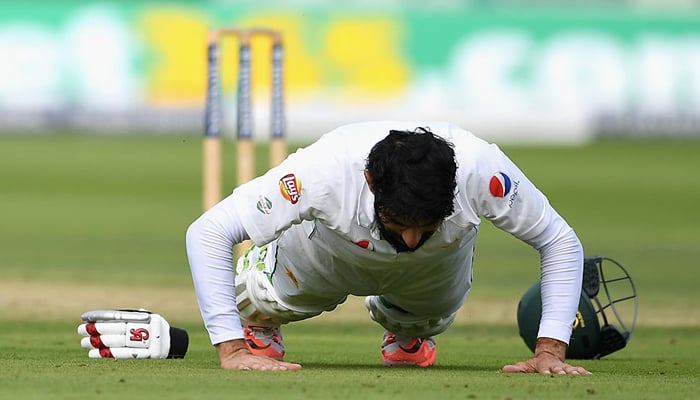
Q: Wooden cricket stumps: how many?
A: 3